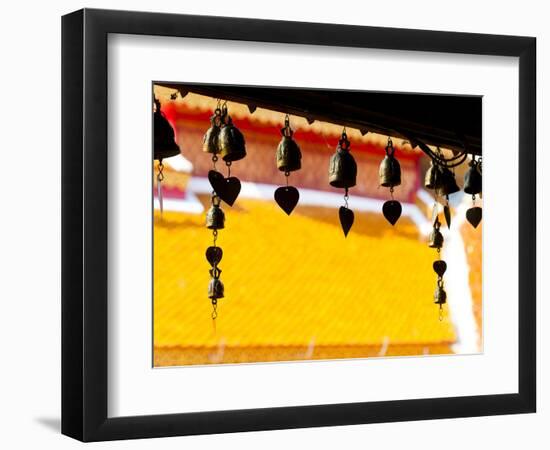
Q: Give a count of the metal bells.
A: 13